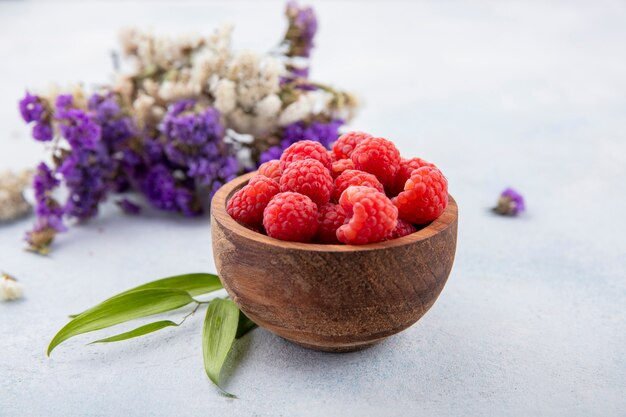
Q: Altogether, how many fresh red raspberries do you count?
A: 14